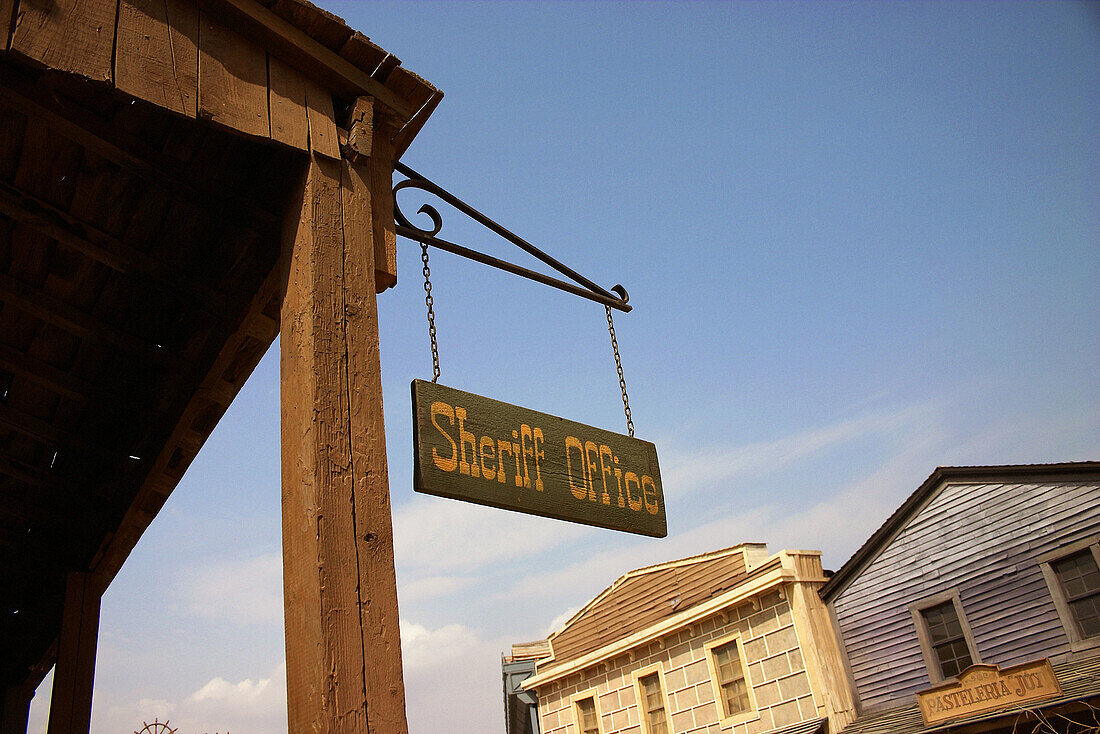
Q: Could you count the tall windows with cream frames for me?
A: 3